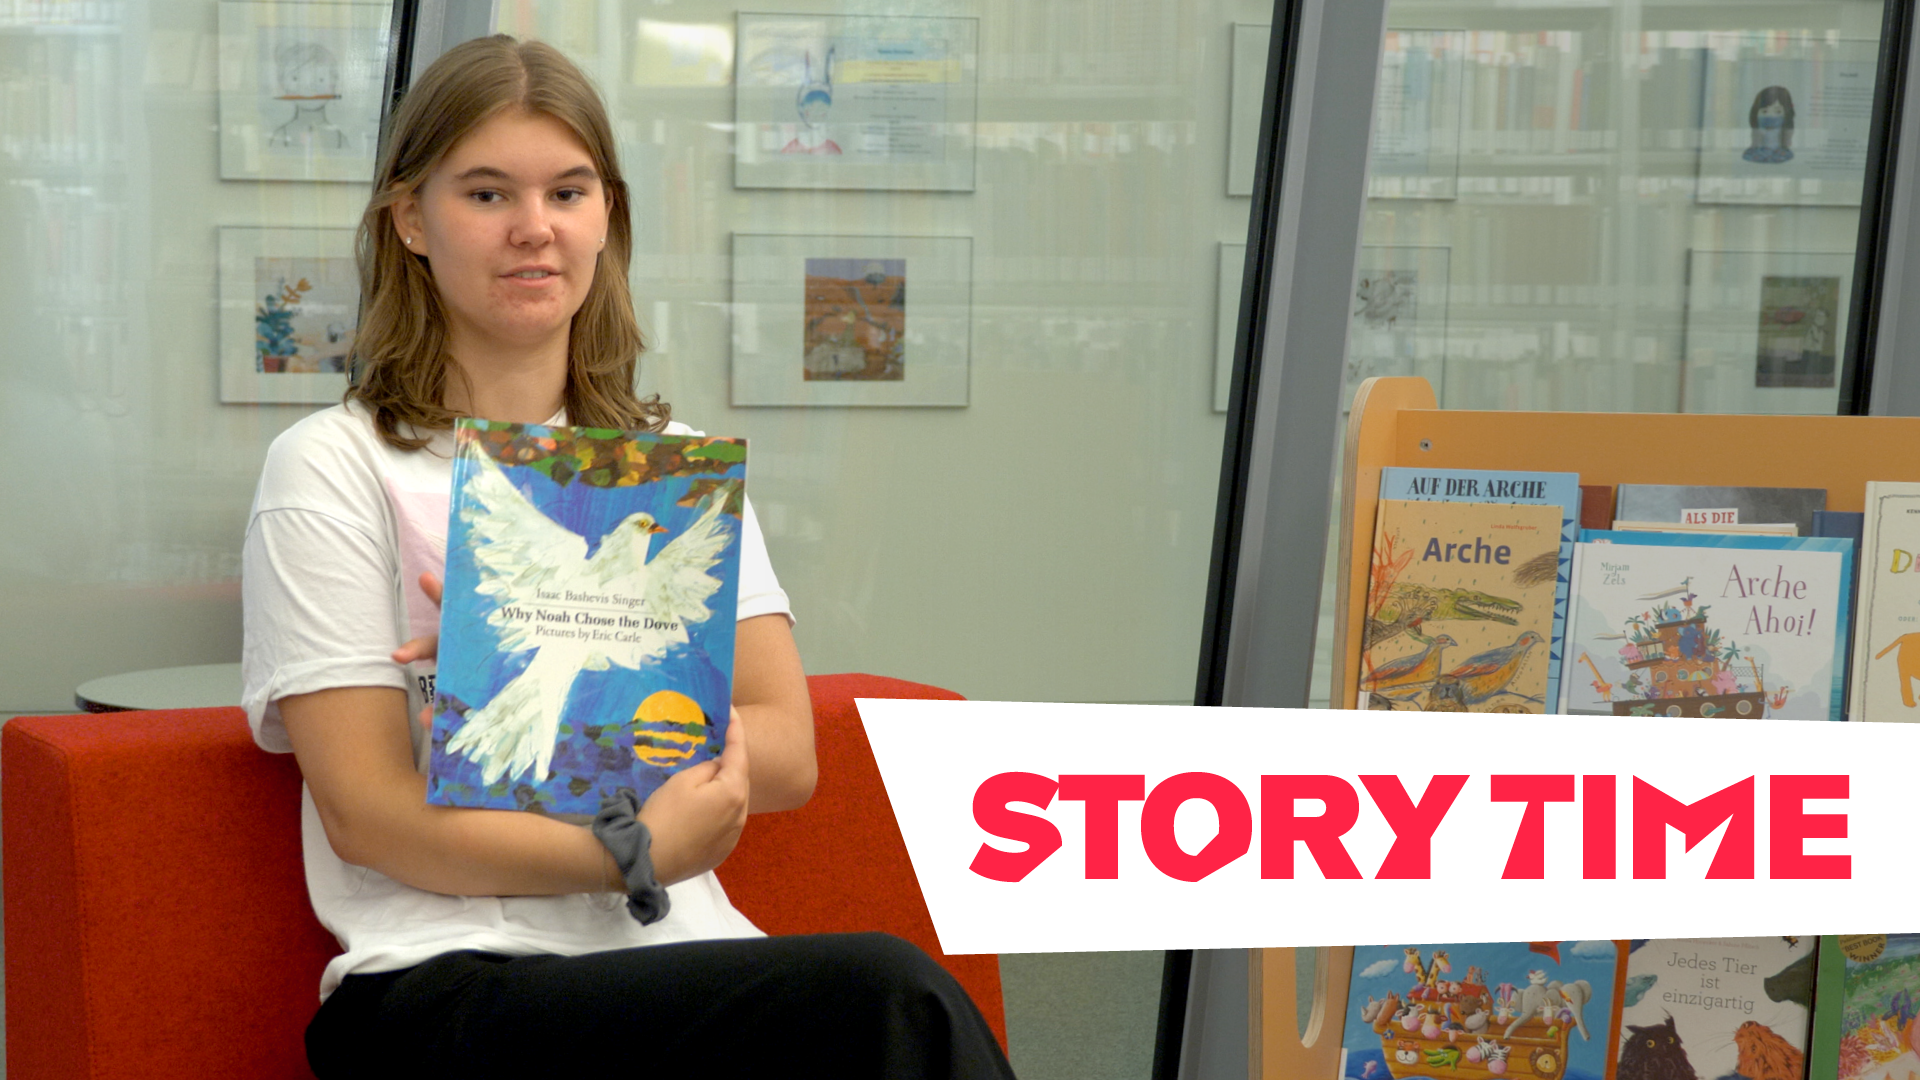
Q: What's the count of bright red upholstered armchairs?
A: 1